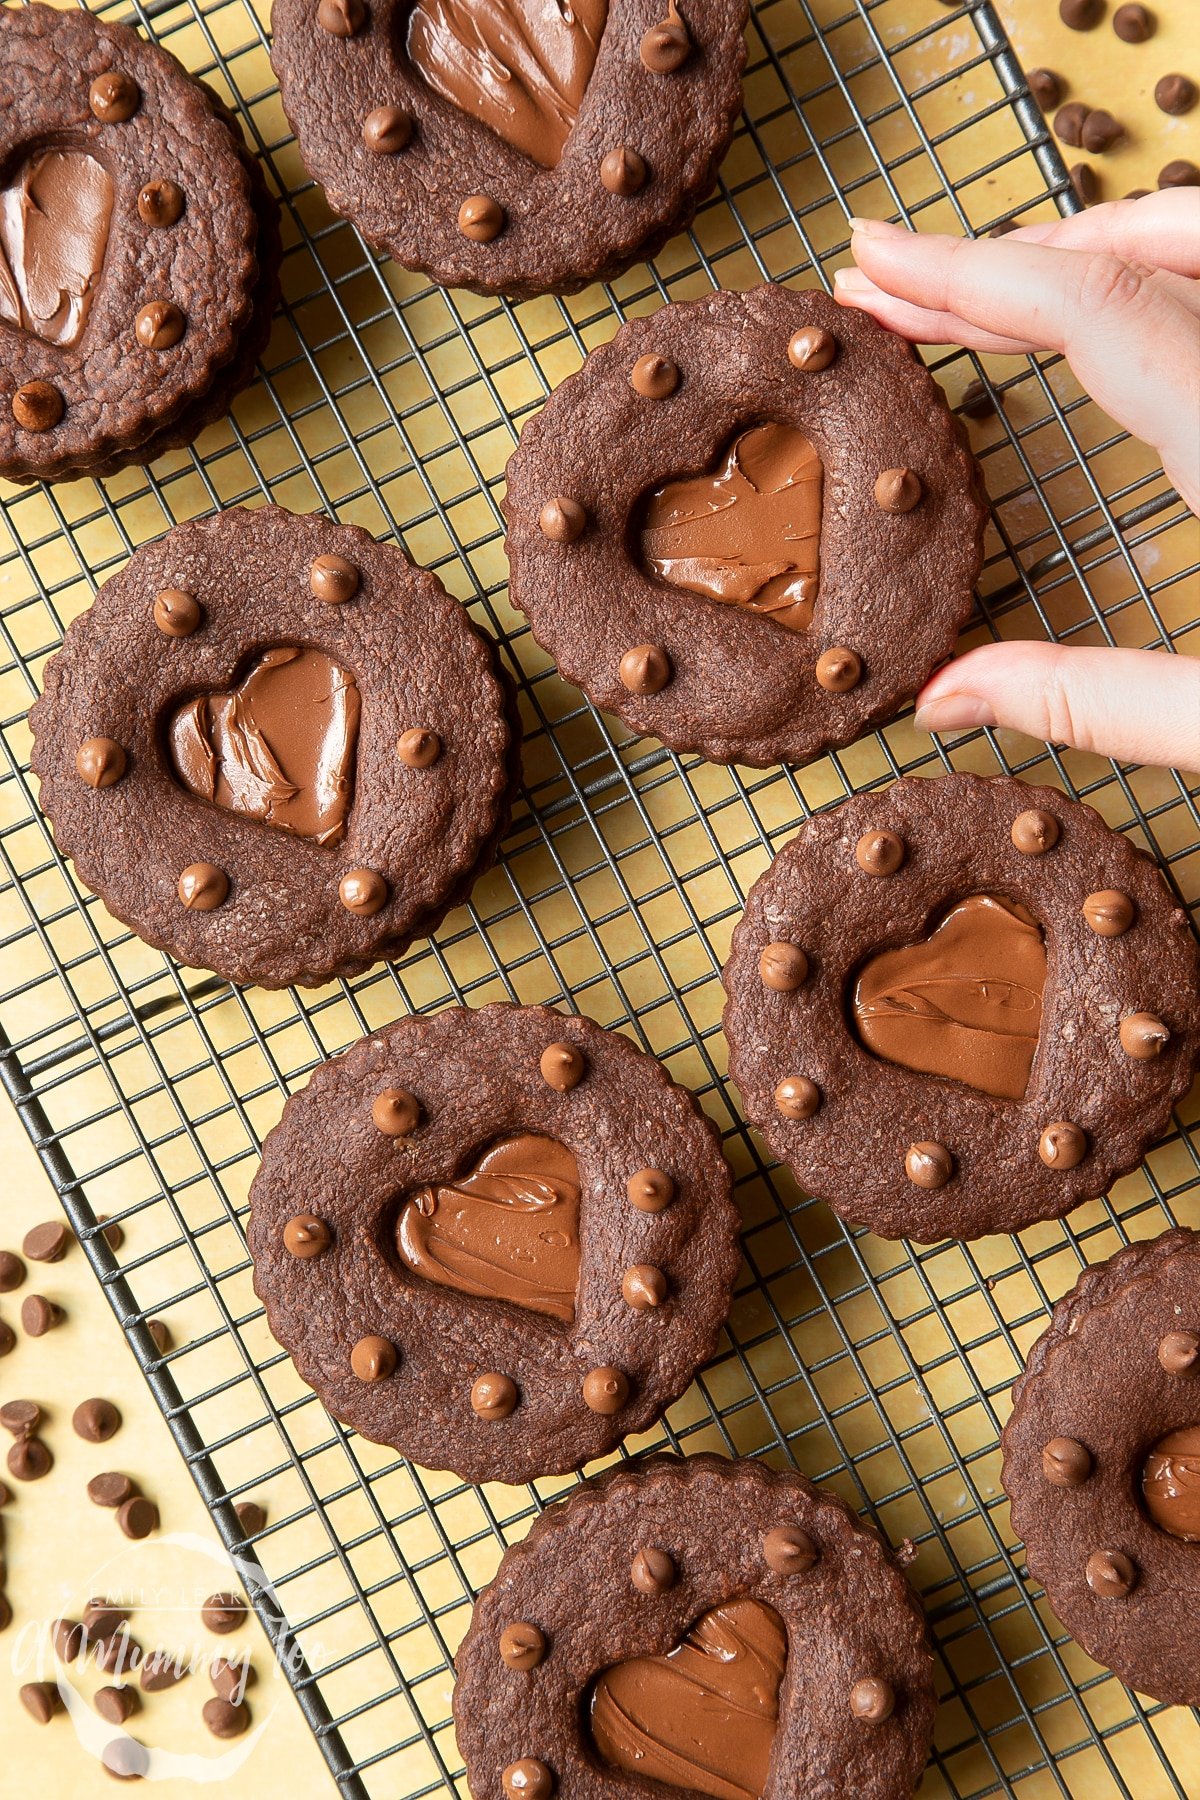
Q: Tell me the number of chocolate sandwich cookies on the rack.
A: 8